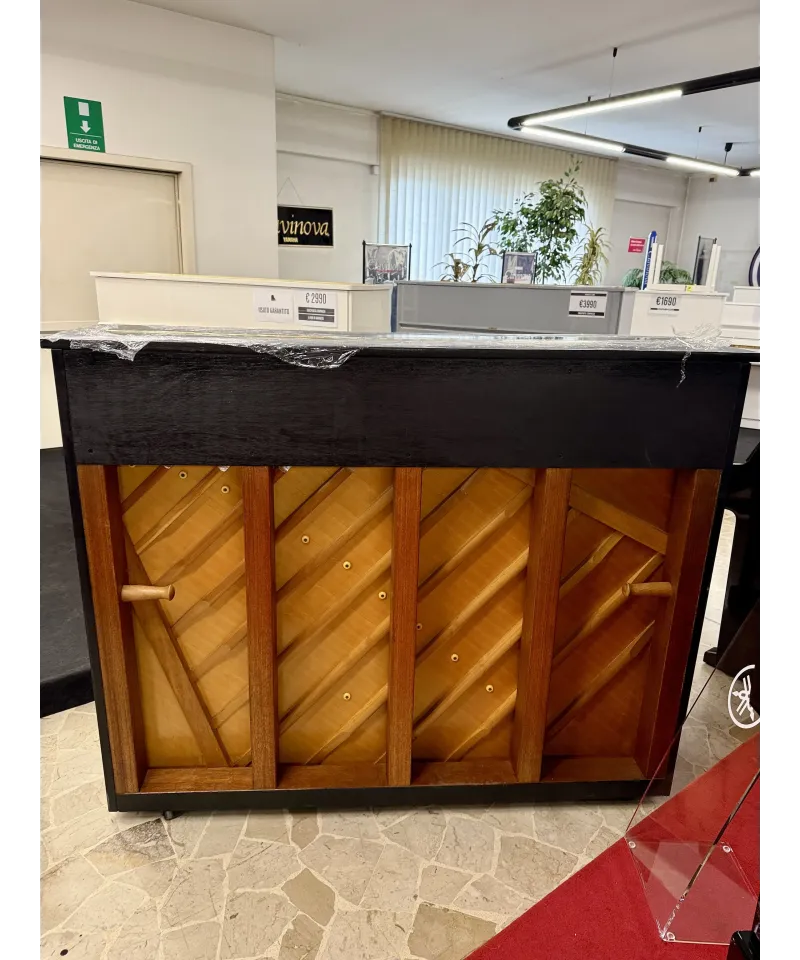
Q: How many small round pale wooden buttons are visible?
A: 9